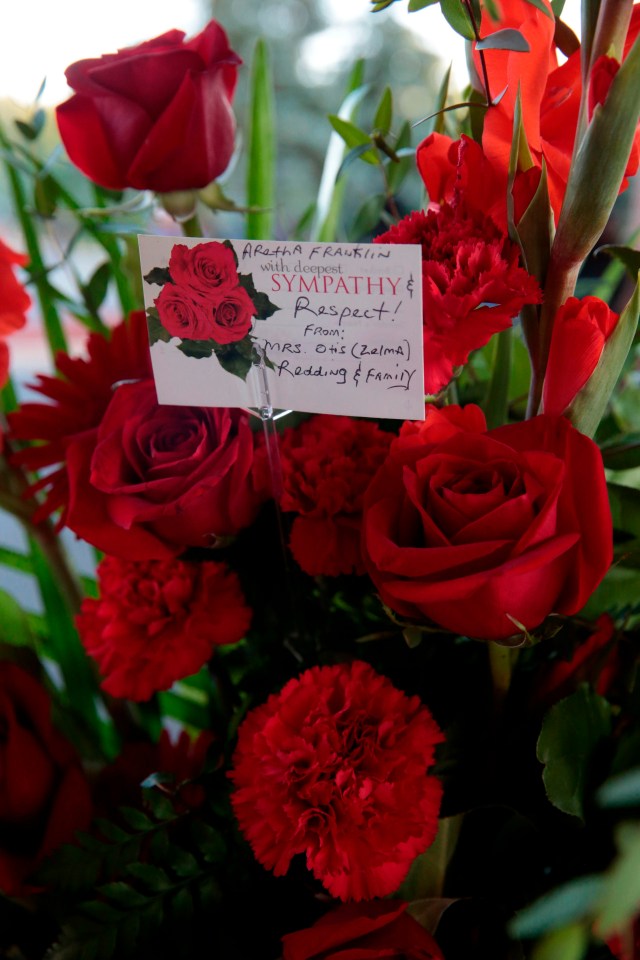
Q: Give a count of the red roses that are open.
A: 2